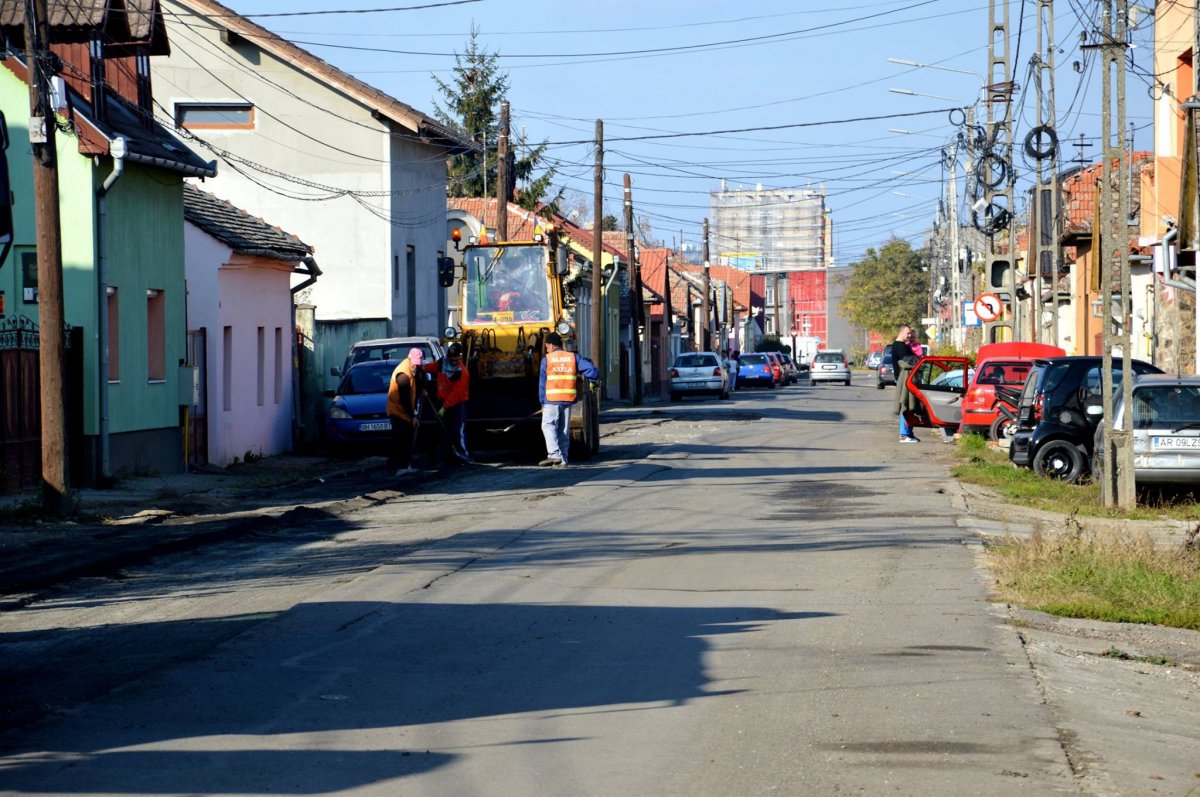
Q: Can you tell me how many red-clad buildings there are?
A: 1